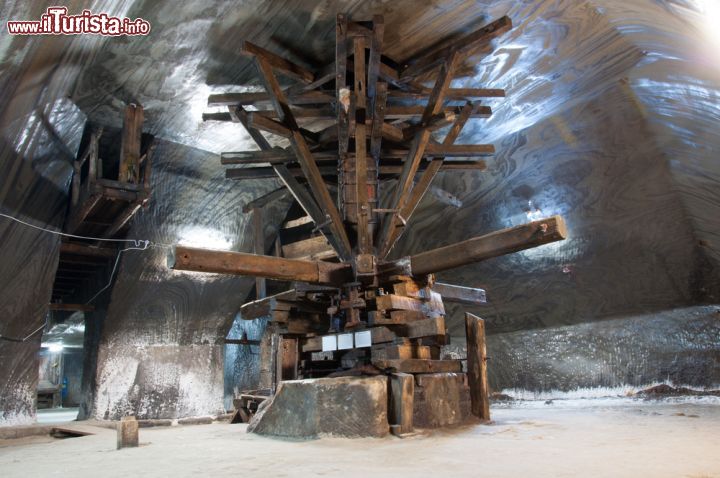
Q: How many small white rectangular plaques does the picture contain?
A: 3